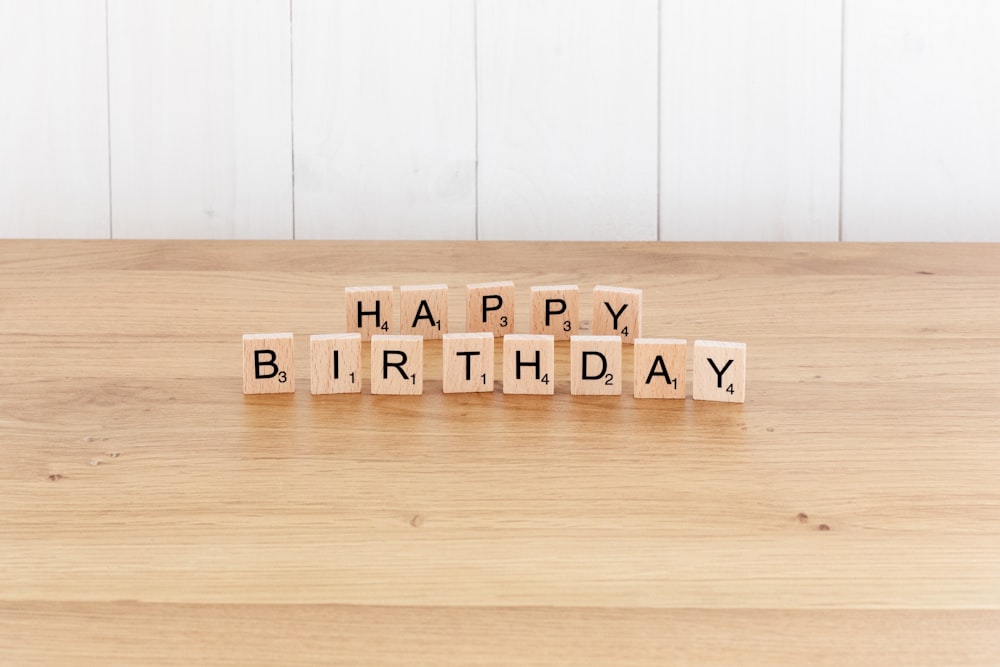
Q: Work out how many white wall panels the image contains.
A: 6